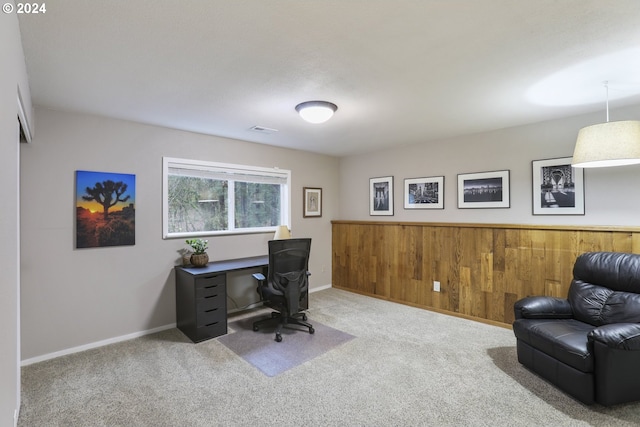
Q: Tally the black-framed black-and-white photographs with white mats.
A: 4